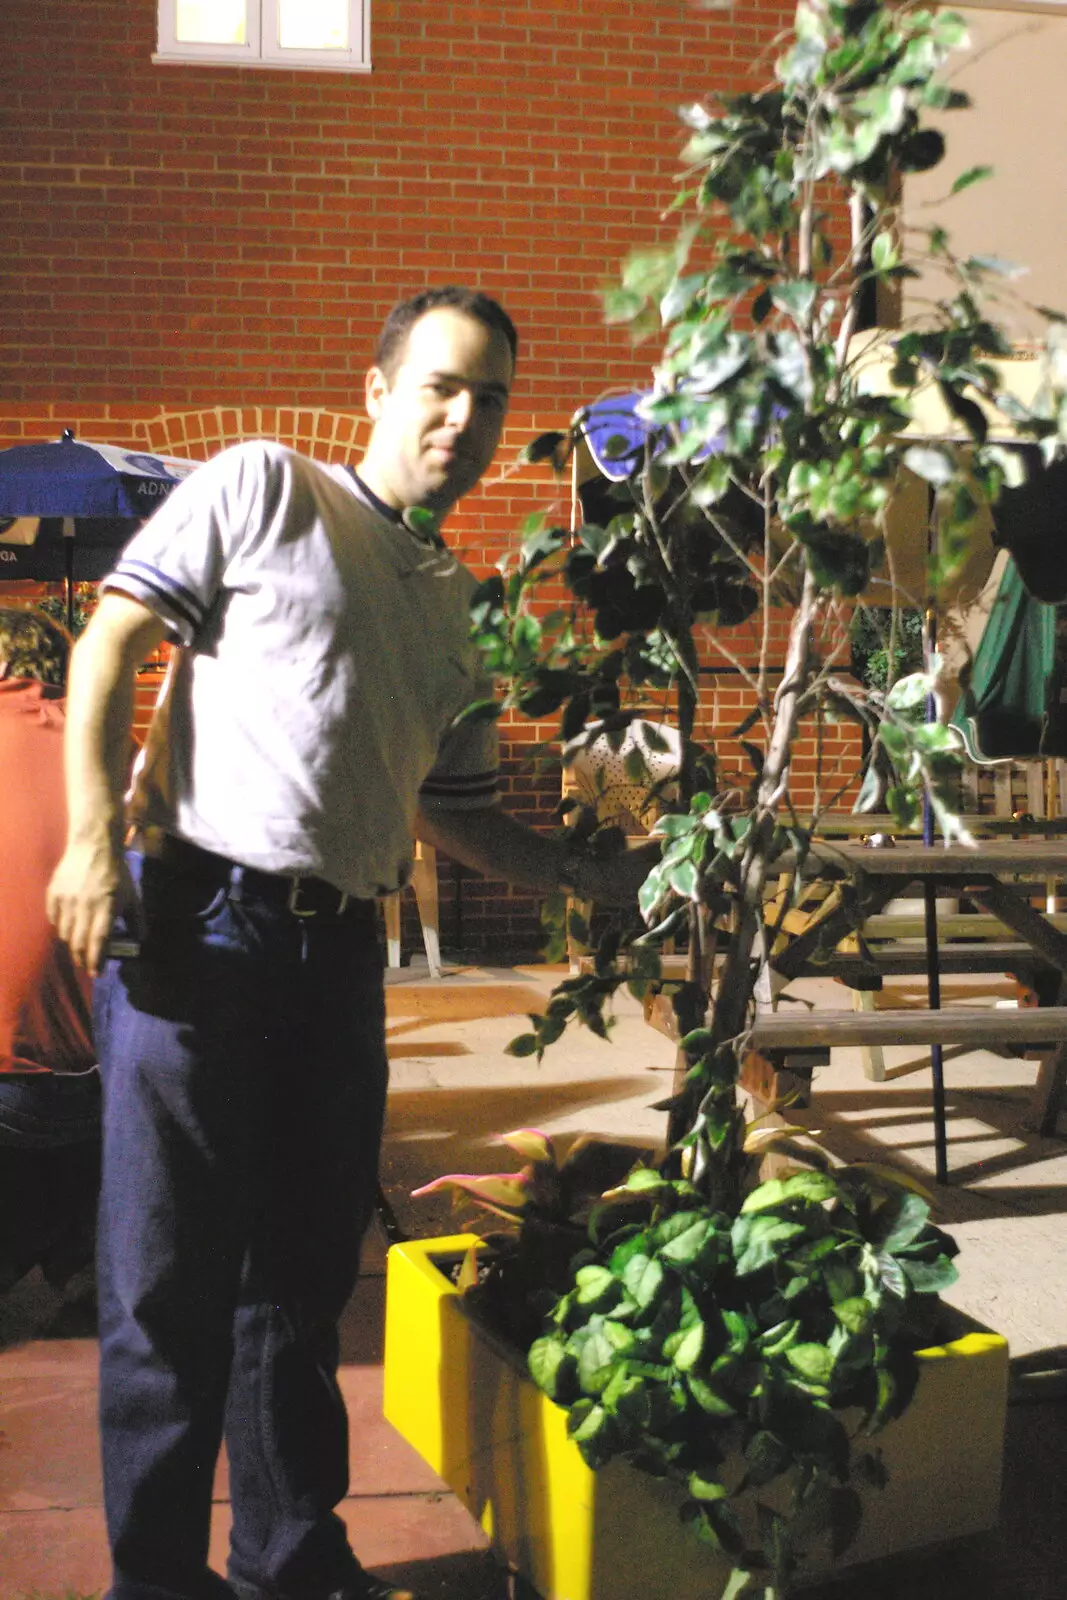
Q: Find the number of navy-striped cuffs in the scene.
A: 2